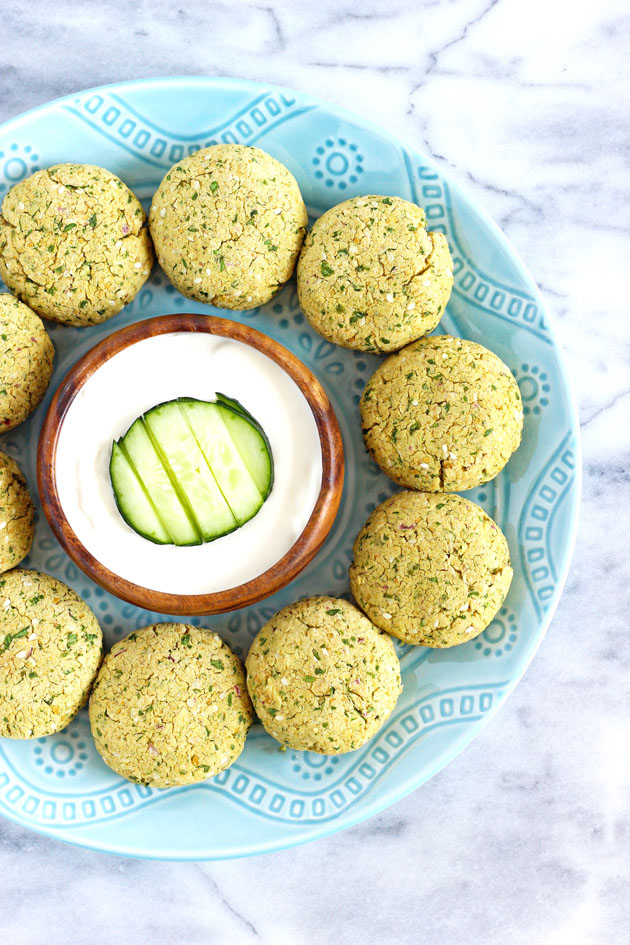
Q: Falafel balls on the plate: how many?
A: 10